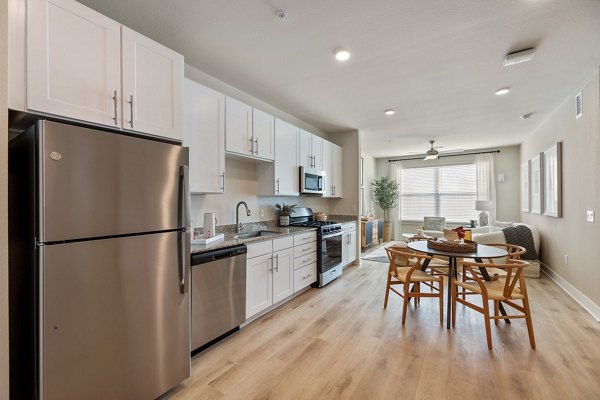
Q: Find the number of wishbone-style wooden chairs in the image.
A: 4